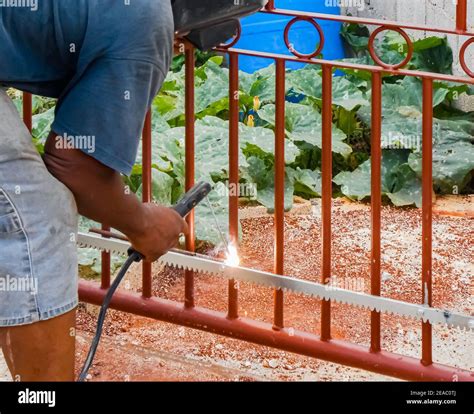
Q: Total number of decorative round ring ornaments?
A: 4